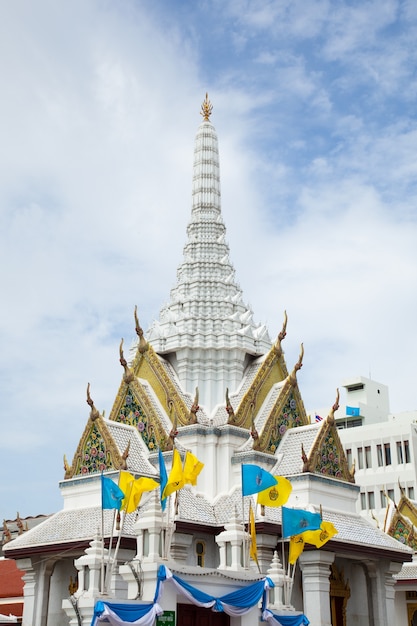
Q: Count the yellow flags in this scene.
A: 8